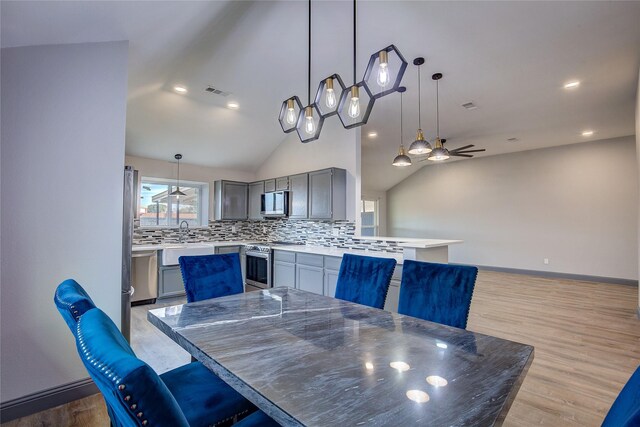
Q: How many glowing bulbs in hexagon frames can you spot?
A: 5